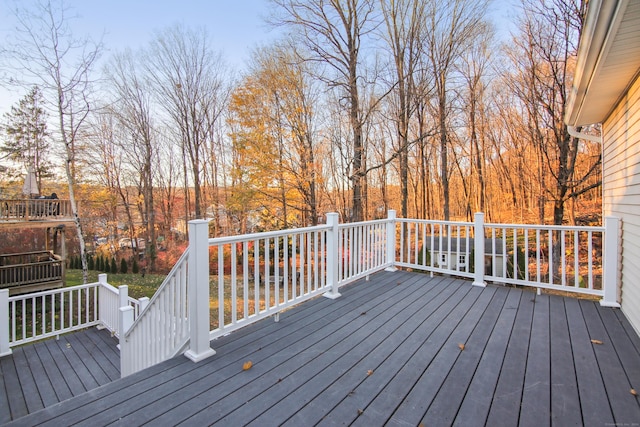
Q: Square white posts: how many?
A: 10